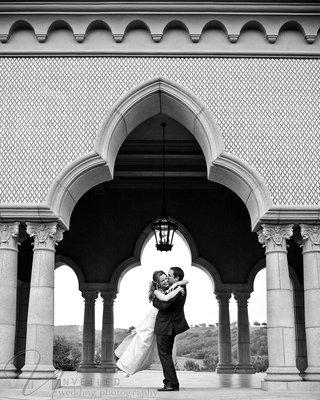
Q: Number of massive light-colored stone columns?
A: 4